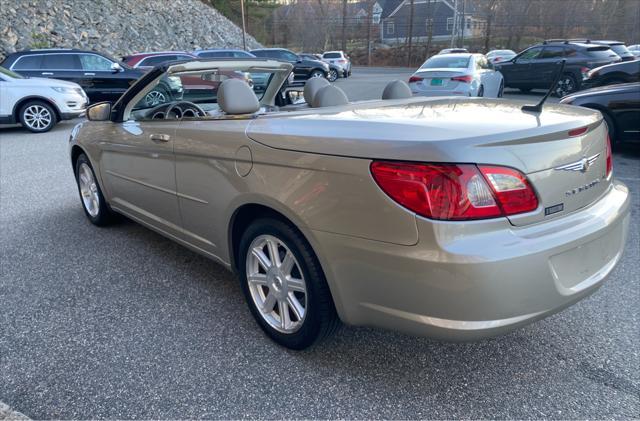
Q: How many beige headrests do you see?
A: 4